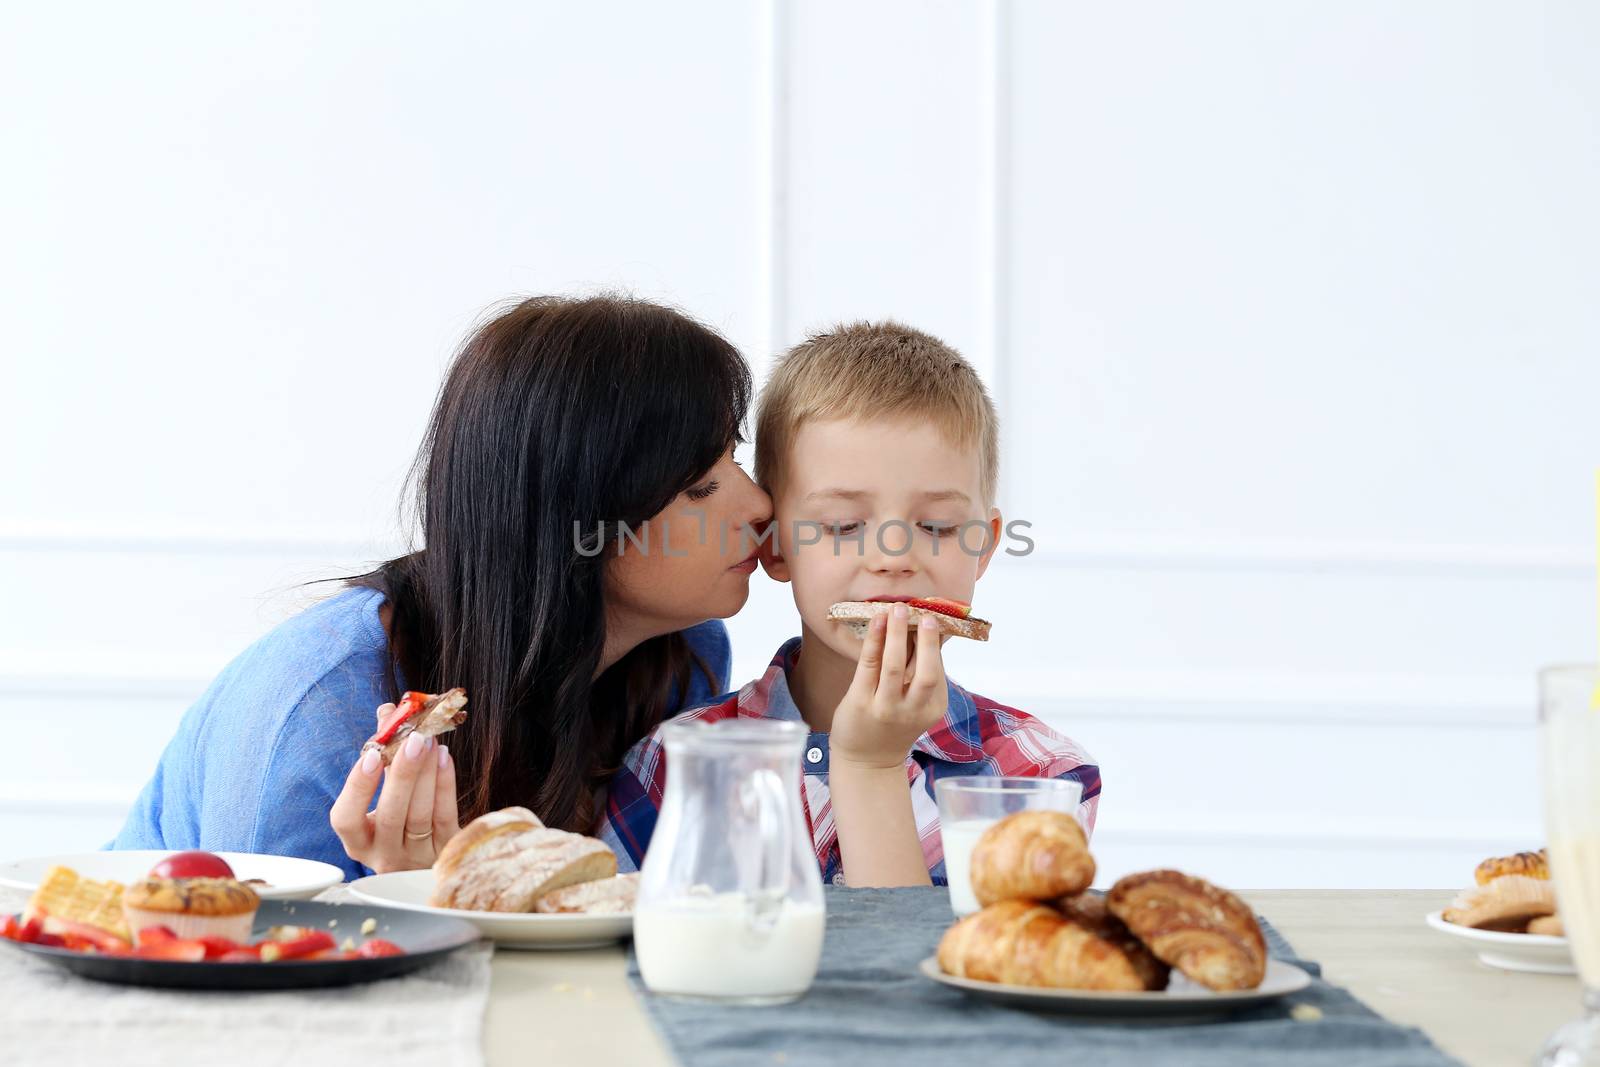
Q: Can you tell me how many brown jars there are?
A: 0